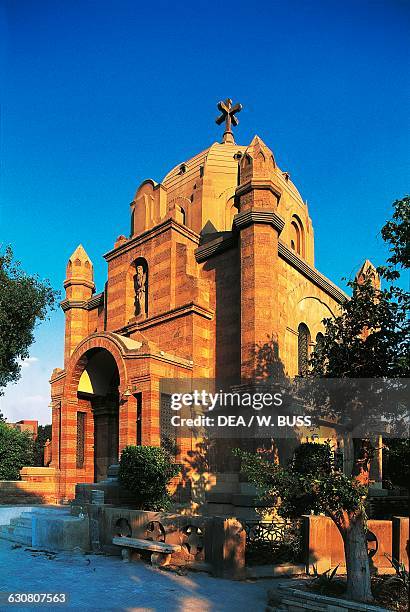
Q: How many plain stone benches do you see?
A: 1